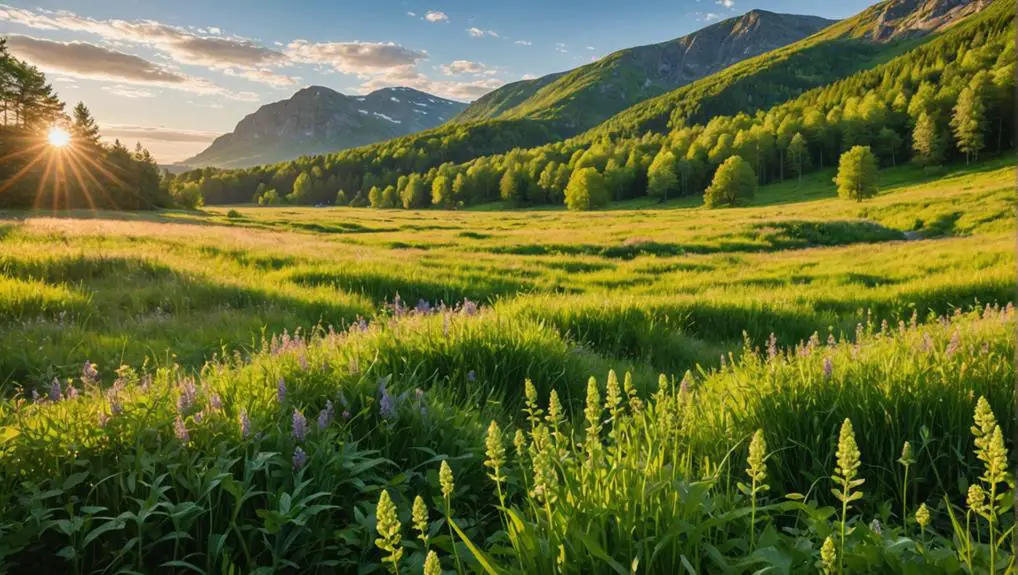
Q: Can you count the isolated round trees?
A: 3